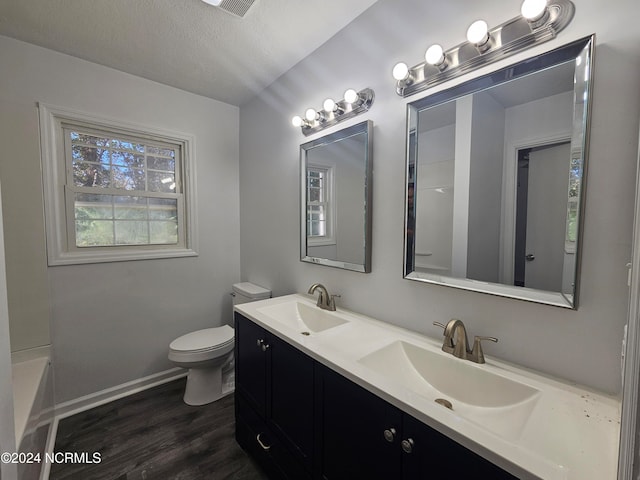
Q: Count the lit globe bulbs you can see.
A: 8